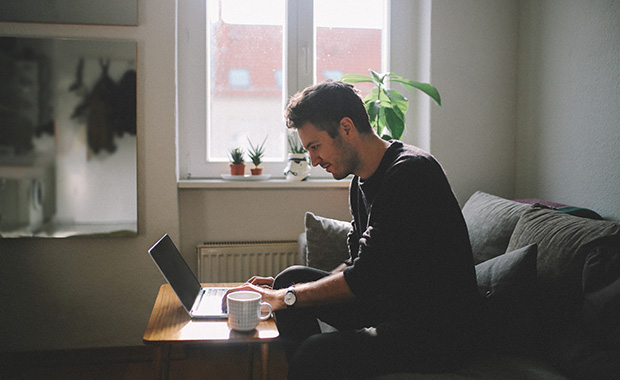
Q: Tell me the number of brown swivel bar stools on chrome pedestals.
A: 0